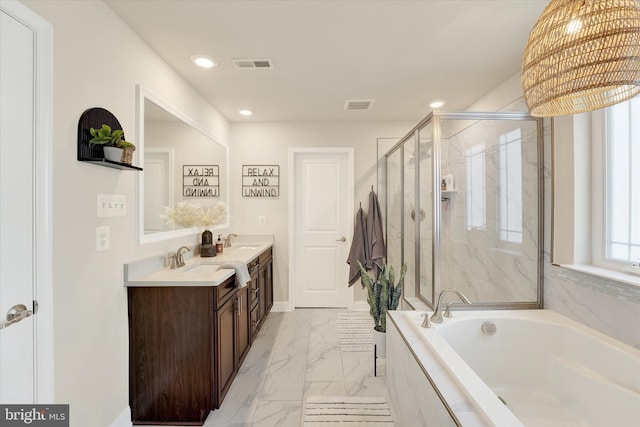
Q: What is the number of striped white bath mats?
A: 2